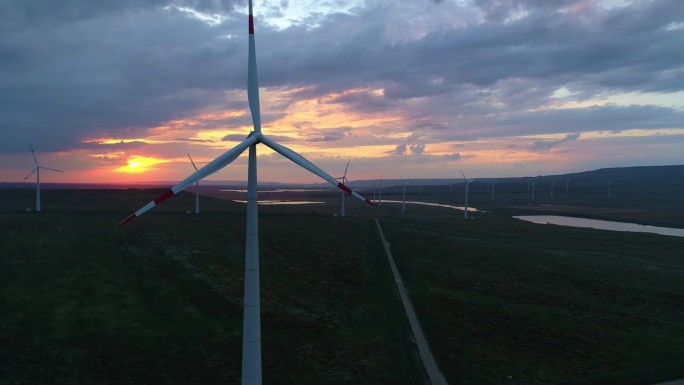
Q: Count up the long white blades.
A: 3